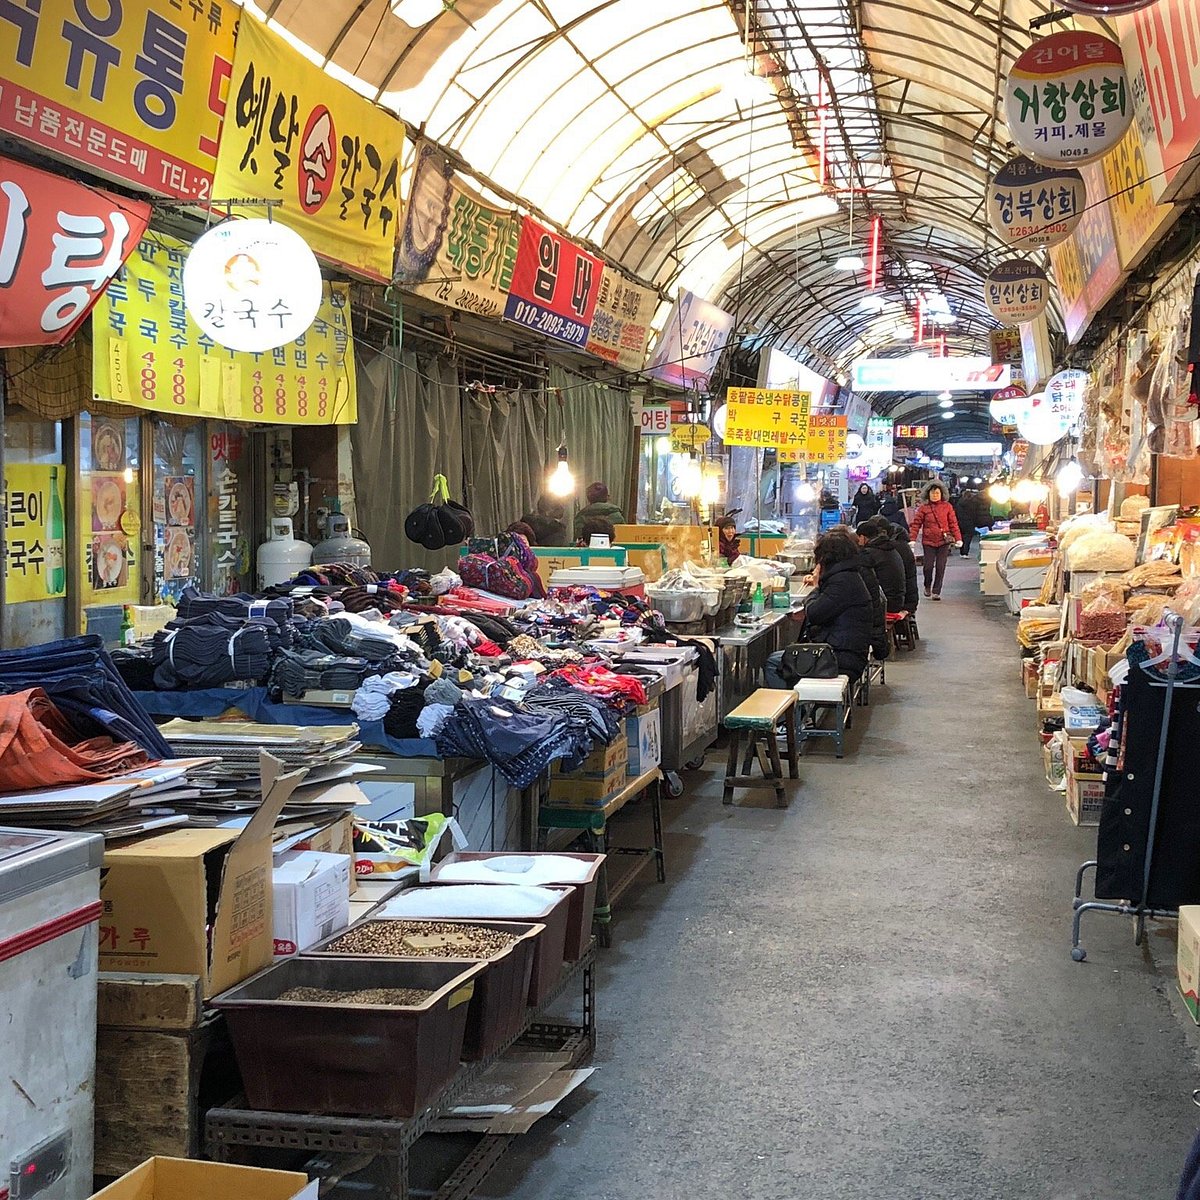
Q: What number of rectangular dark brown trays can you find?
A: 4